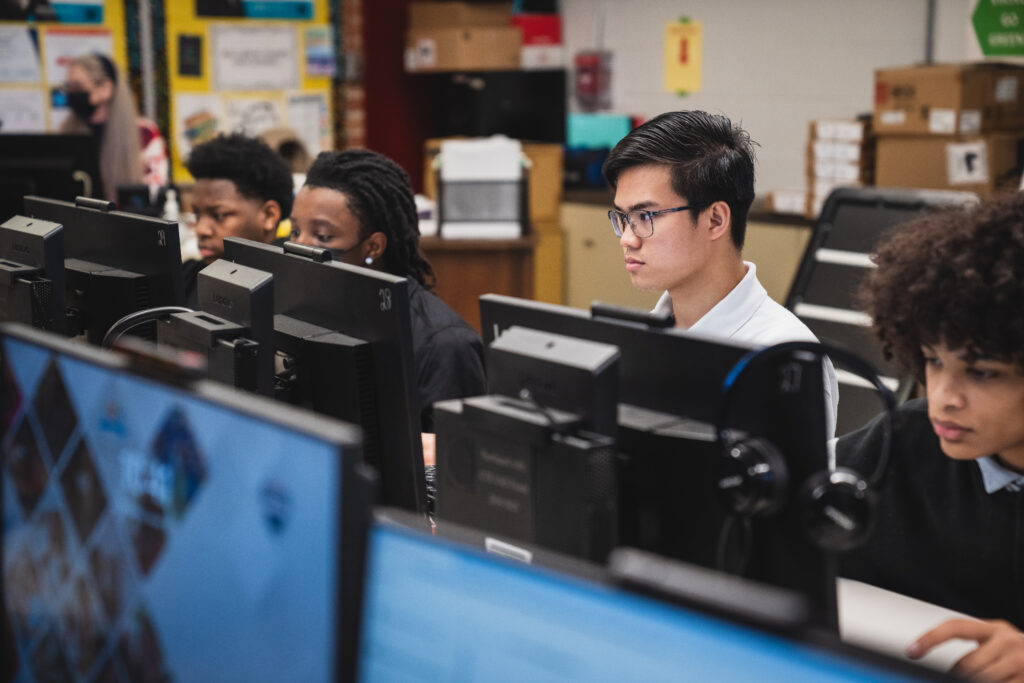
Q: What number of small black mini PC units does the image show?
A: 3